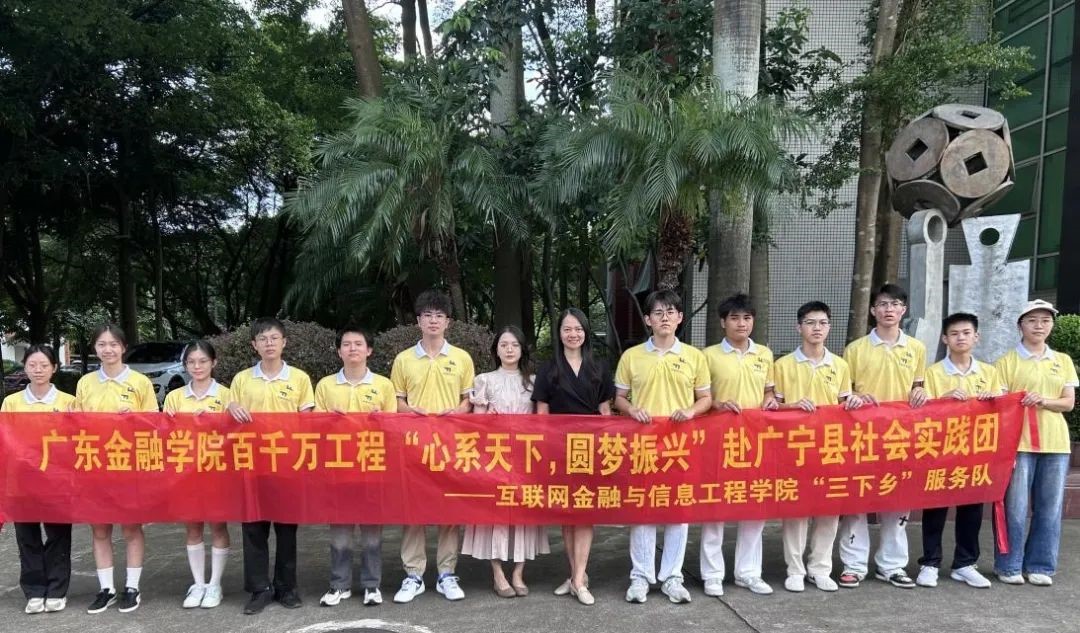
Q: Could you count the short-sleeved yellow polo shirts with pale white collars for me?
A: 12